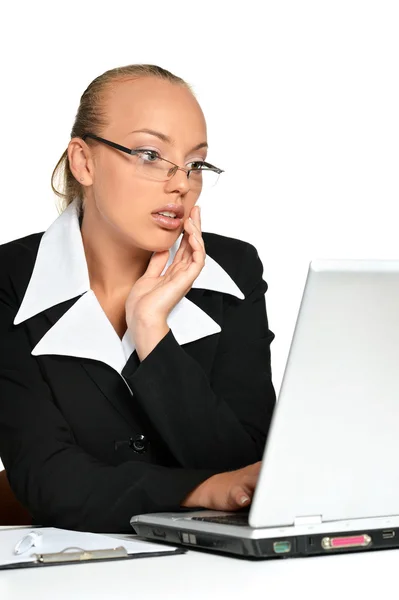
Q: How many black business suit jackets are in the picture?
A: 1